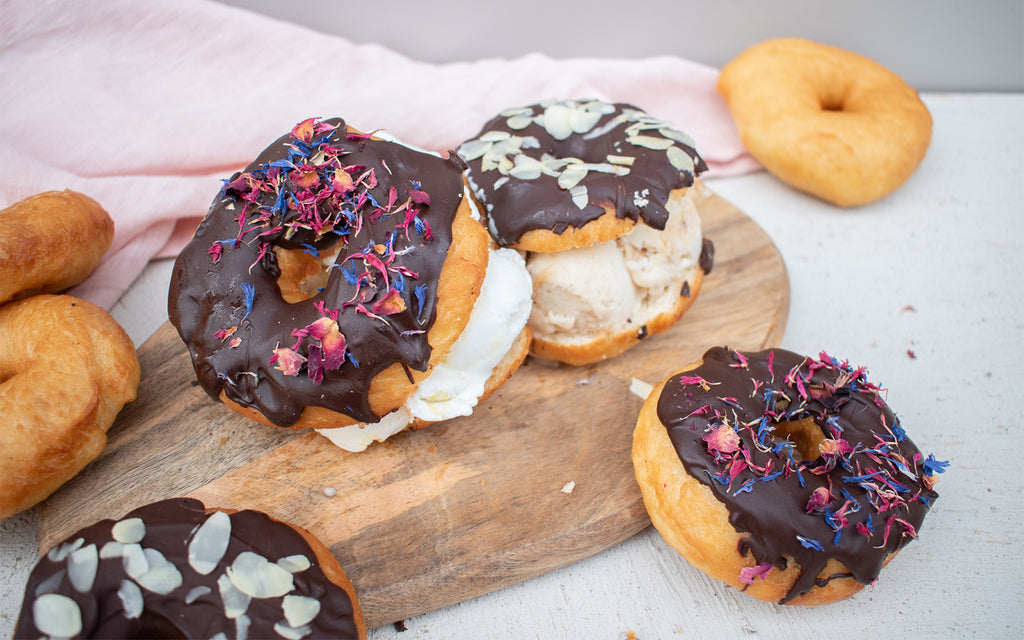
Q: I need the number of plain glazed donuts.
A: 3